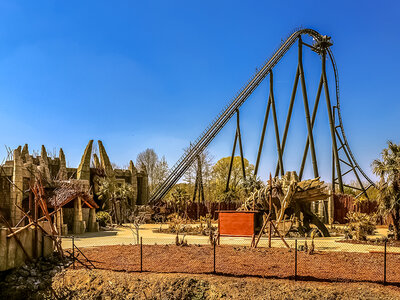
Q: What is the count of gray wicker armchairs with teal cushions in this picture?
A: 0